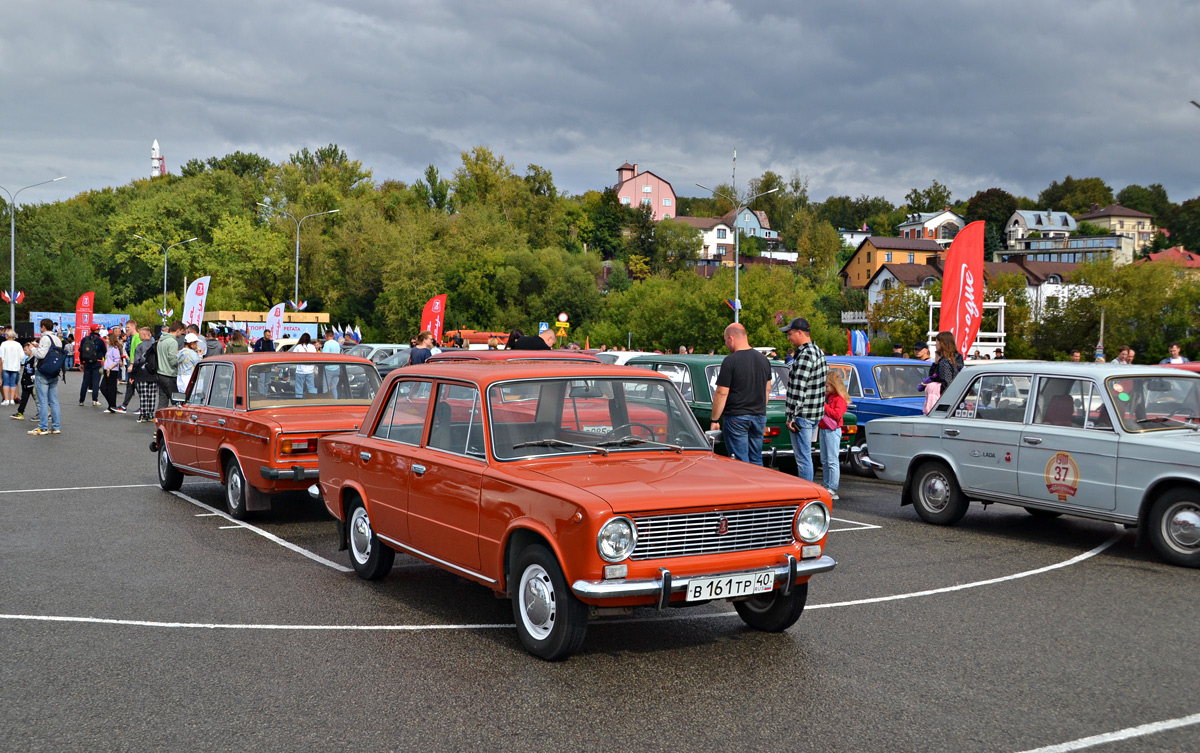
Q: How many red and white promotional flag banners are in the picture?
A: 5